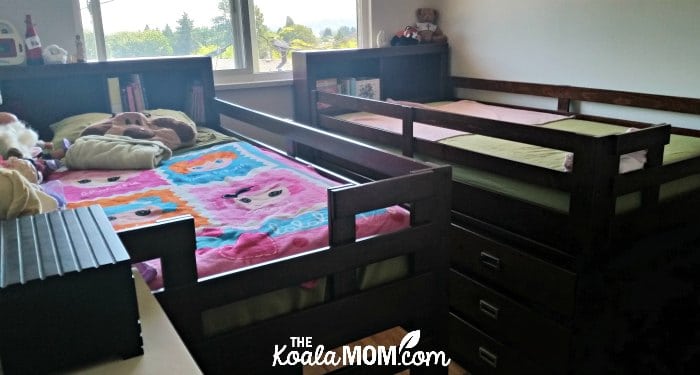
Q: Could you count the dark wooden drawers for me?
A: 3